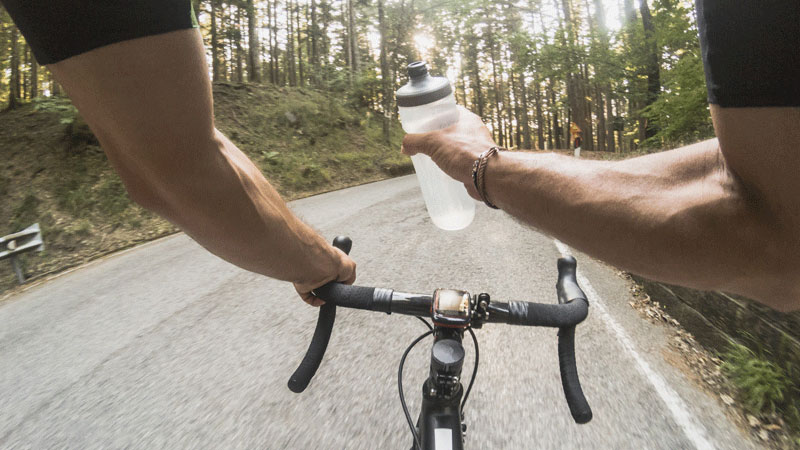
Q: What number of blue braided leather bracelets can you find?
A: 0